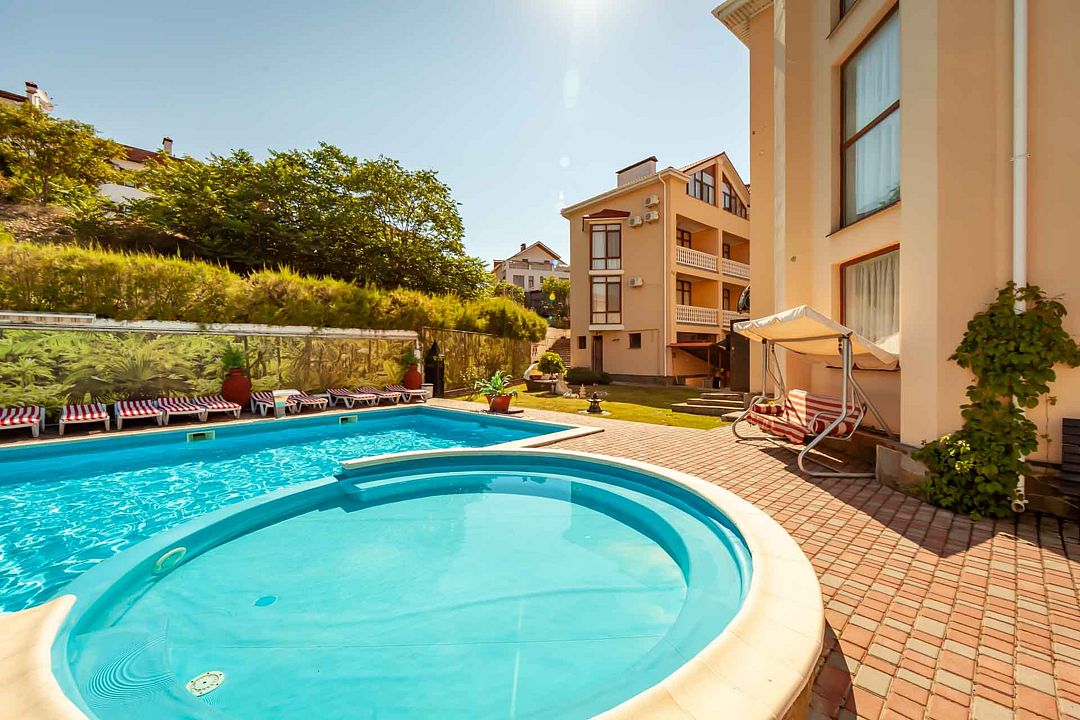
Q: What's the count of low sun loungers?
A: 10